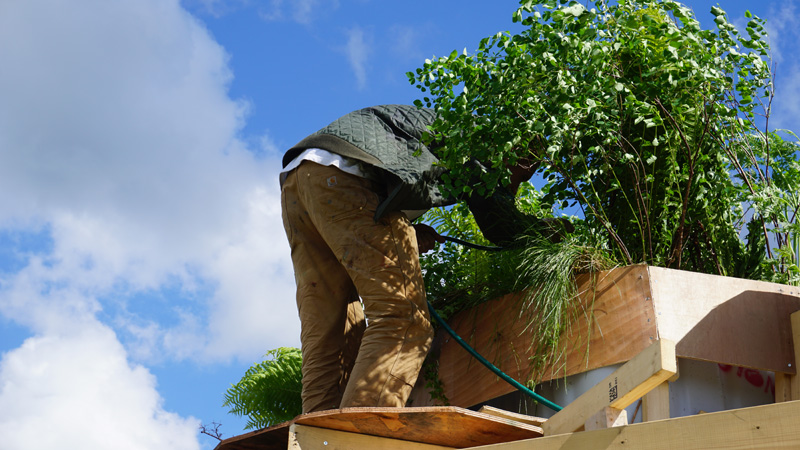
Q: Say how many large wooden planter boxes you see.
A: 1